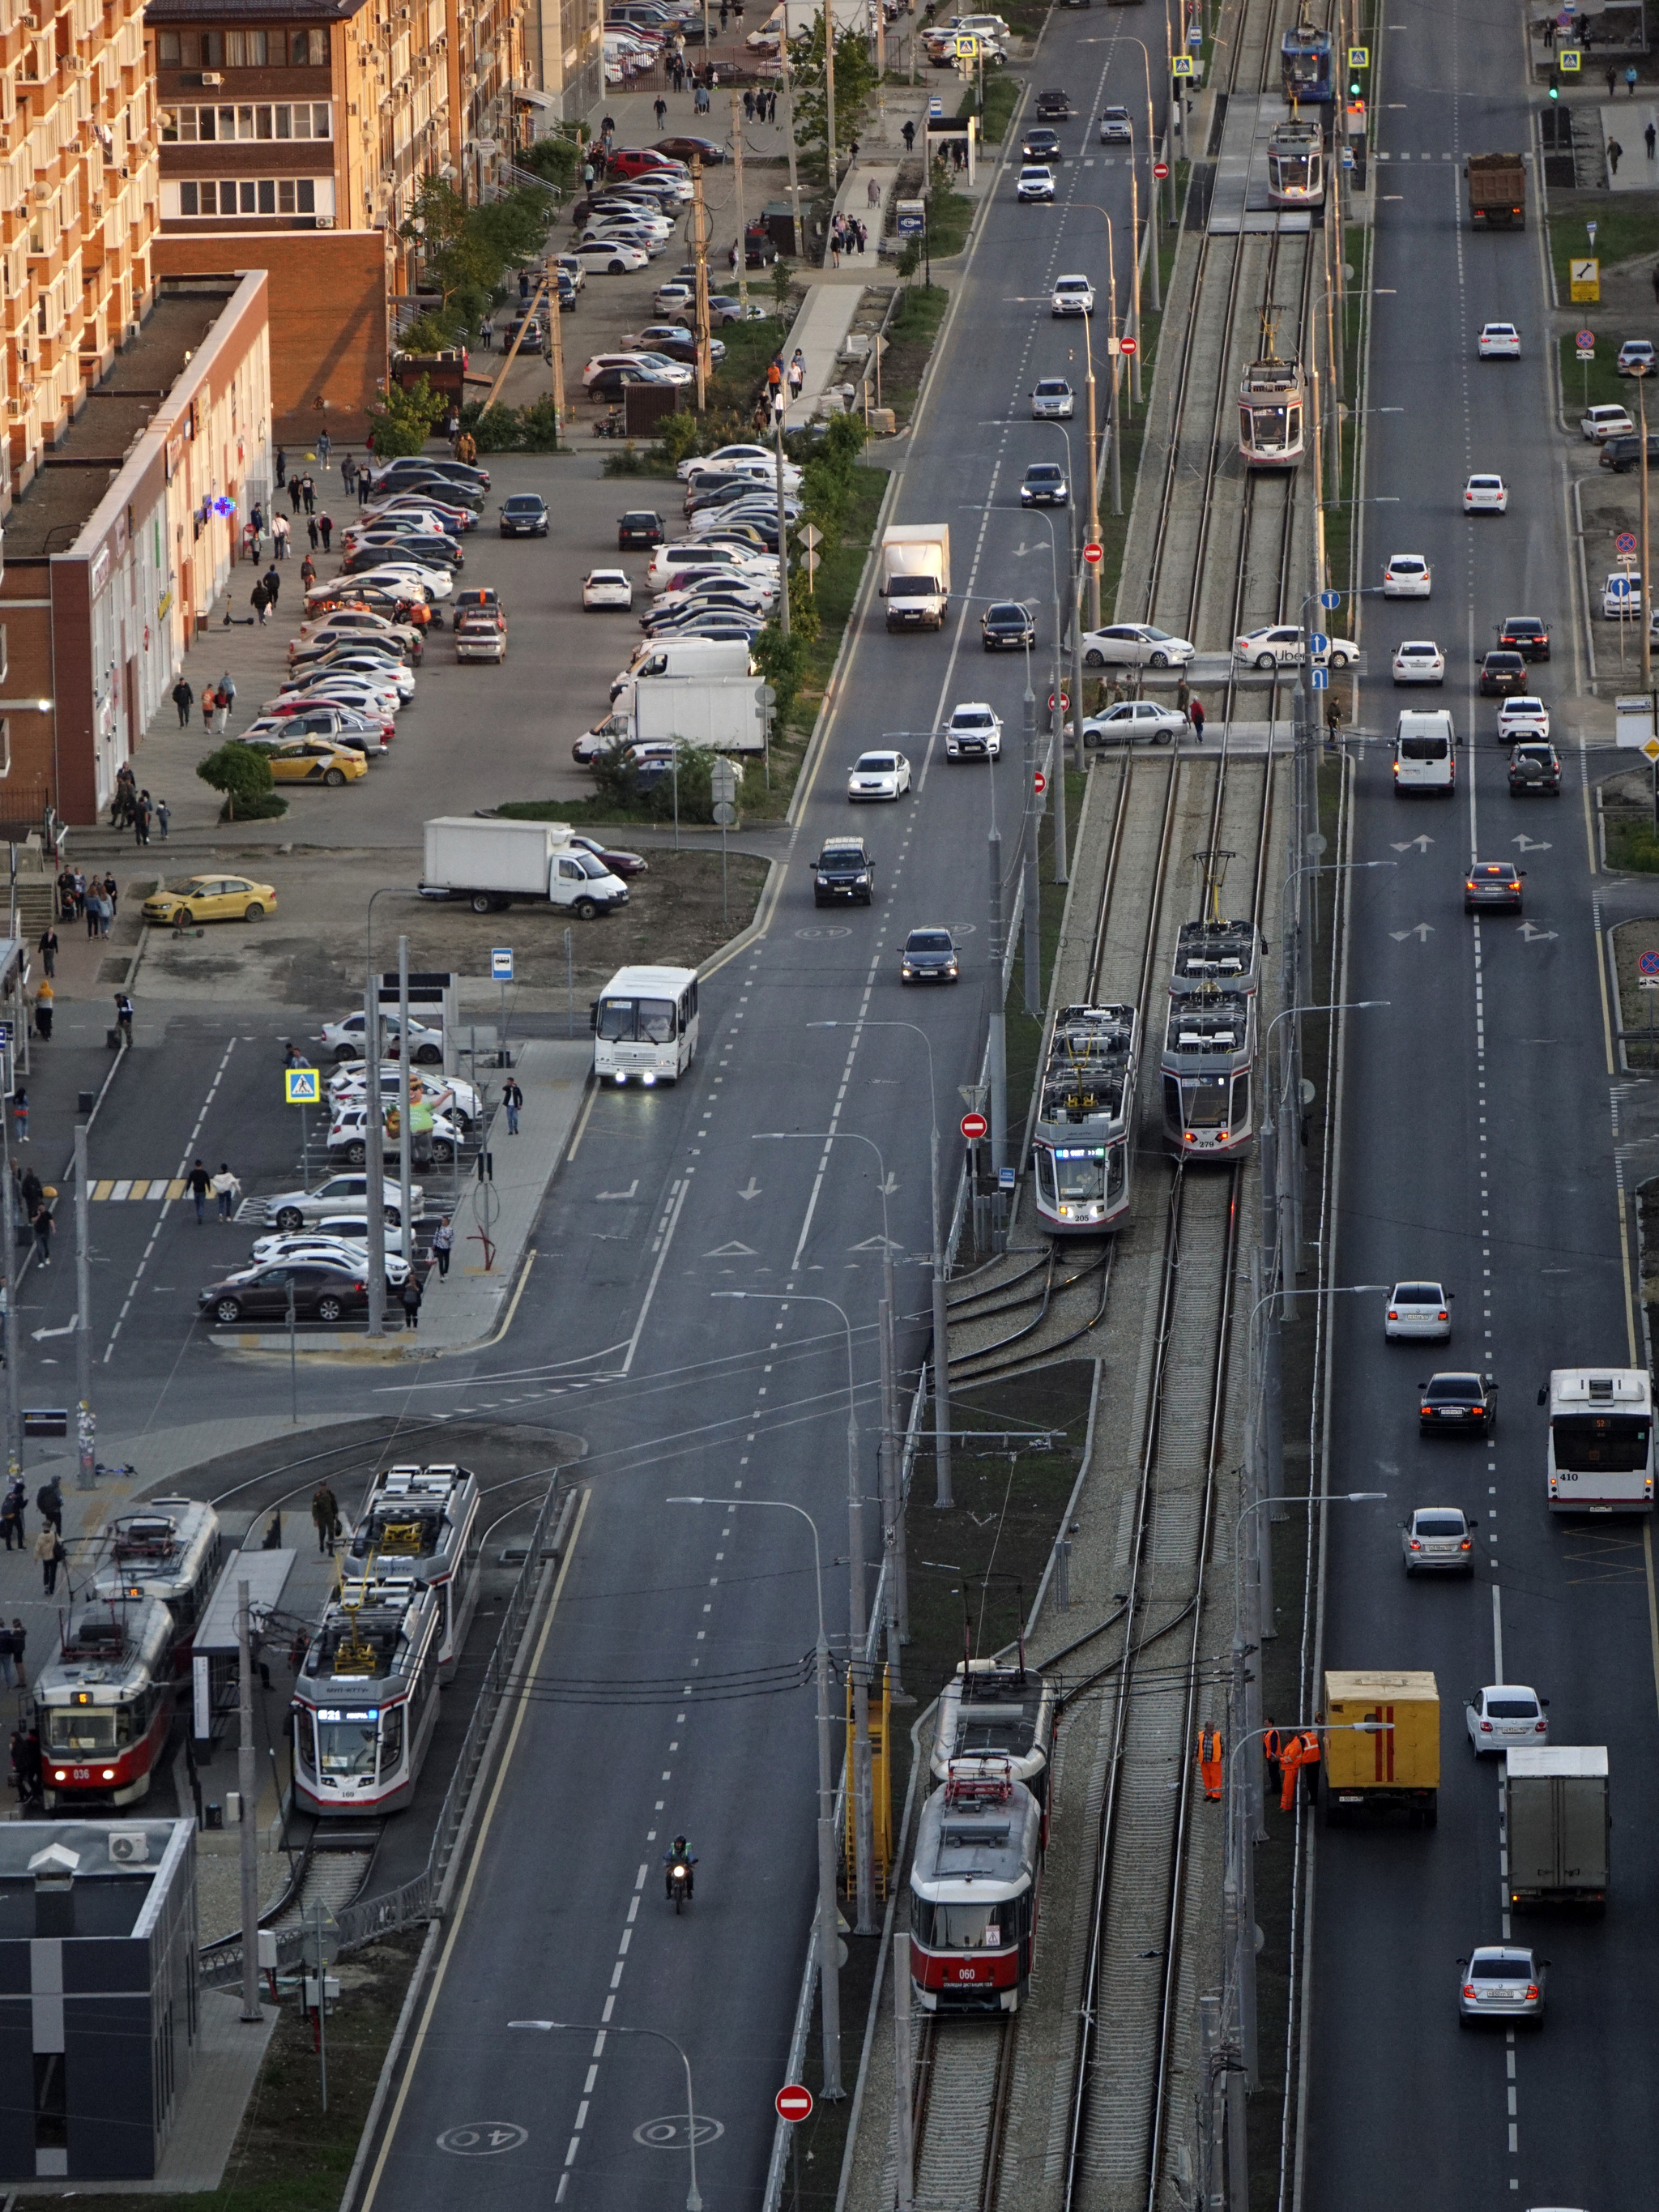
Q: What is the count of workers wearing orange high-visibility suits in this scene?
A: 4